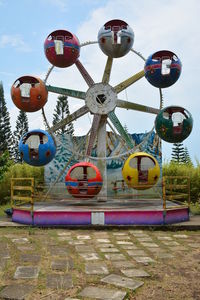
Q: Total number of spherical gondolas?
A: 8